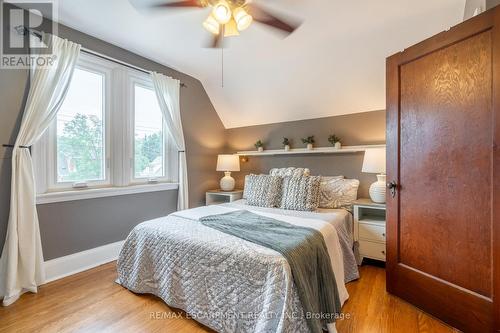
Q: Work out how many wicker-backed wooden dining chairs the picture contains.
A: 0